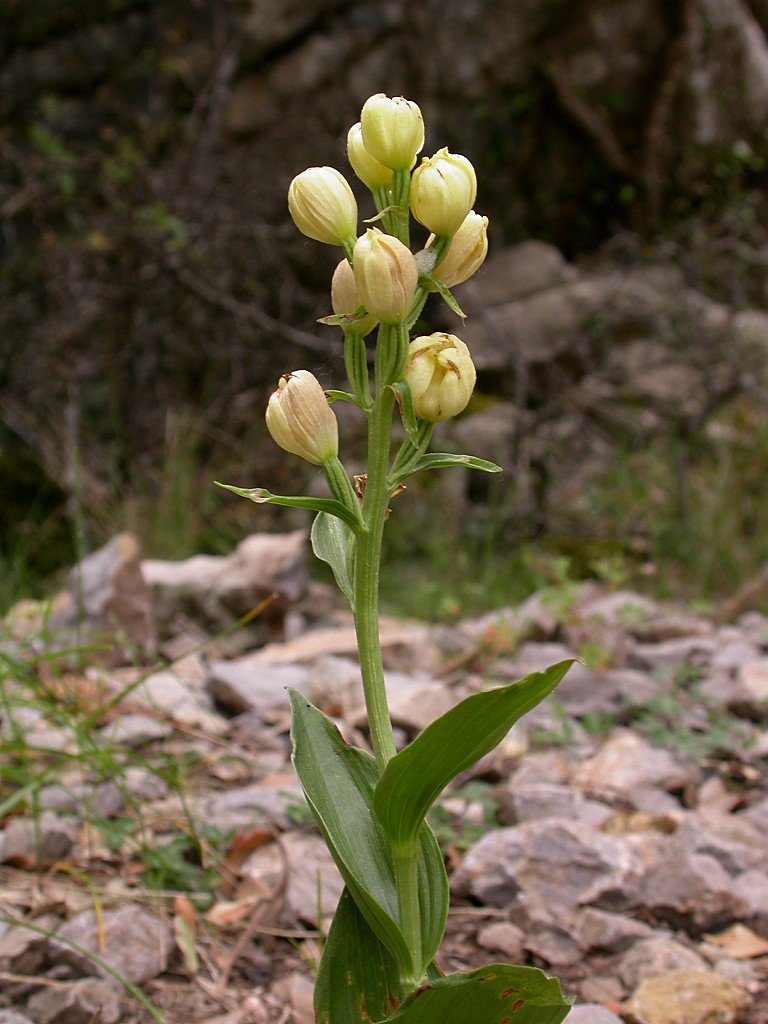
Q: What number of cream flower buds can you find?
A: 9